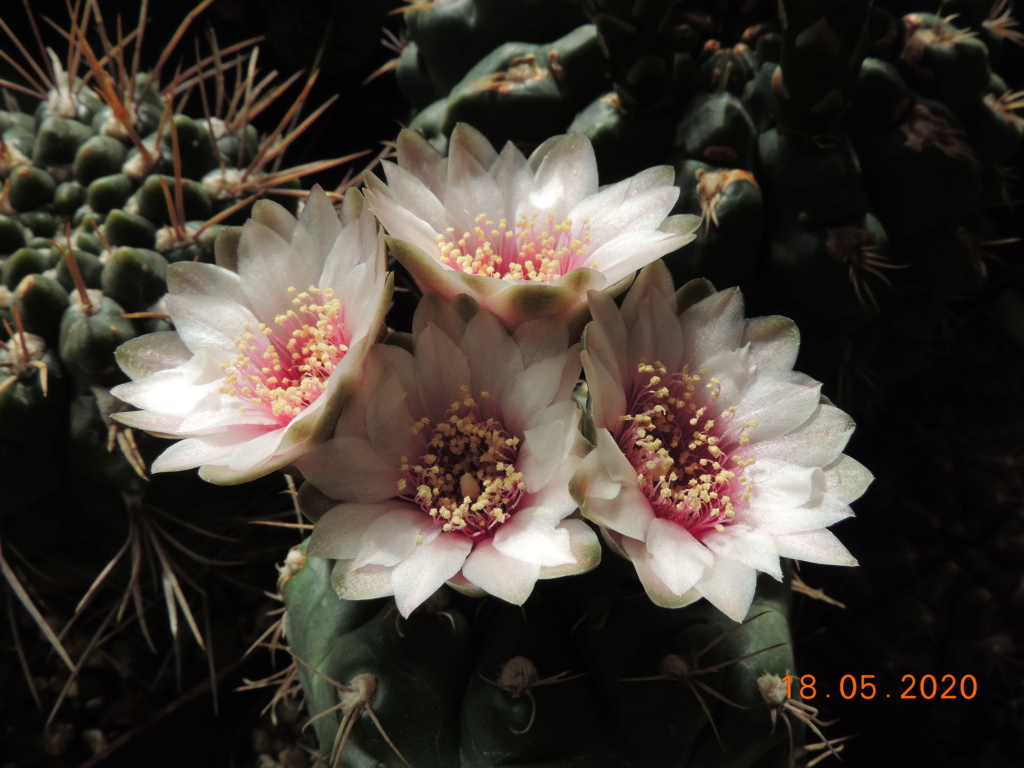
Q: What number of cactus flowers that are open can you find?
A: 4